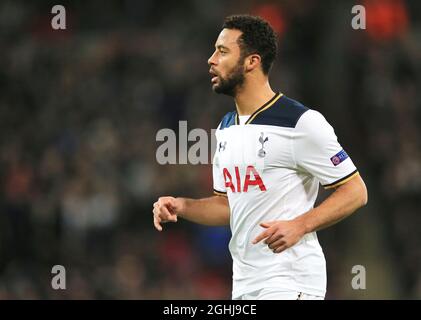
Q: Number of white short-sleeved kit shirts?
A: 1